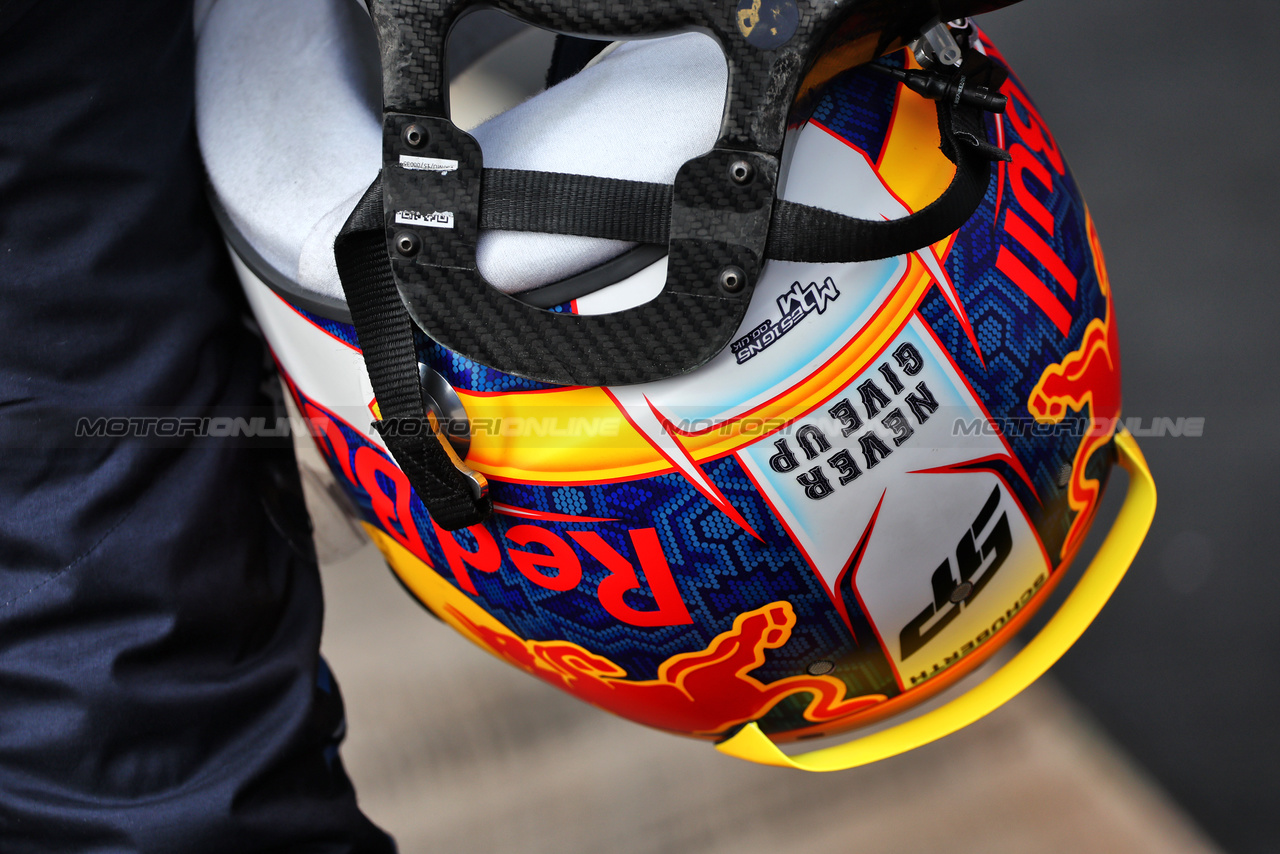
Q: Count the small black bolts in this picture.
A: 4